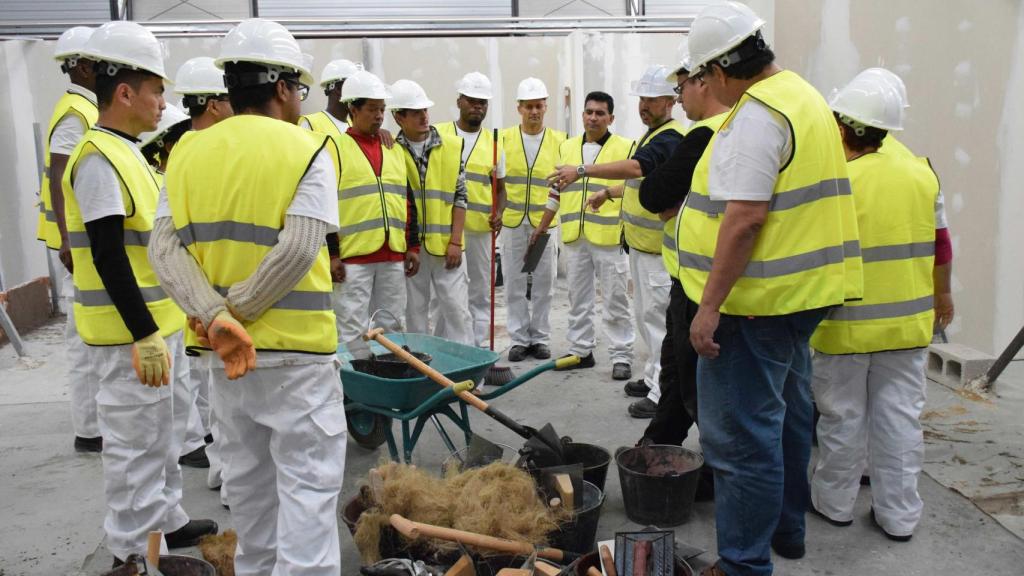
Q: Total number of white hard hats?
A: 15